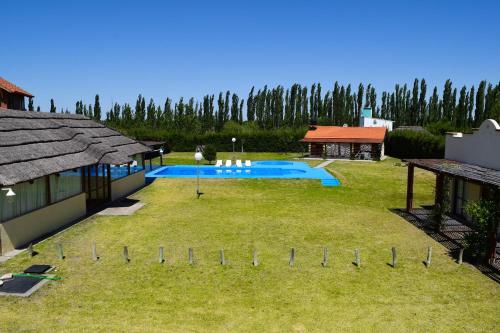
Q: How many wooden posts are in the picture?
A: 14